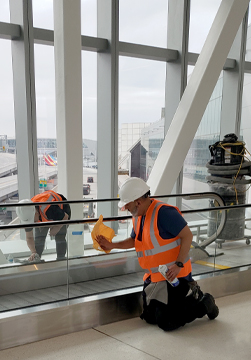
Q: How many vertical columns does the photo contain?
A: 5